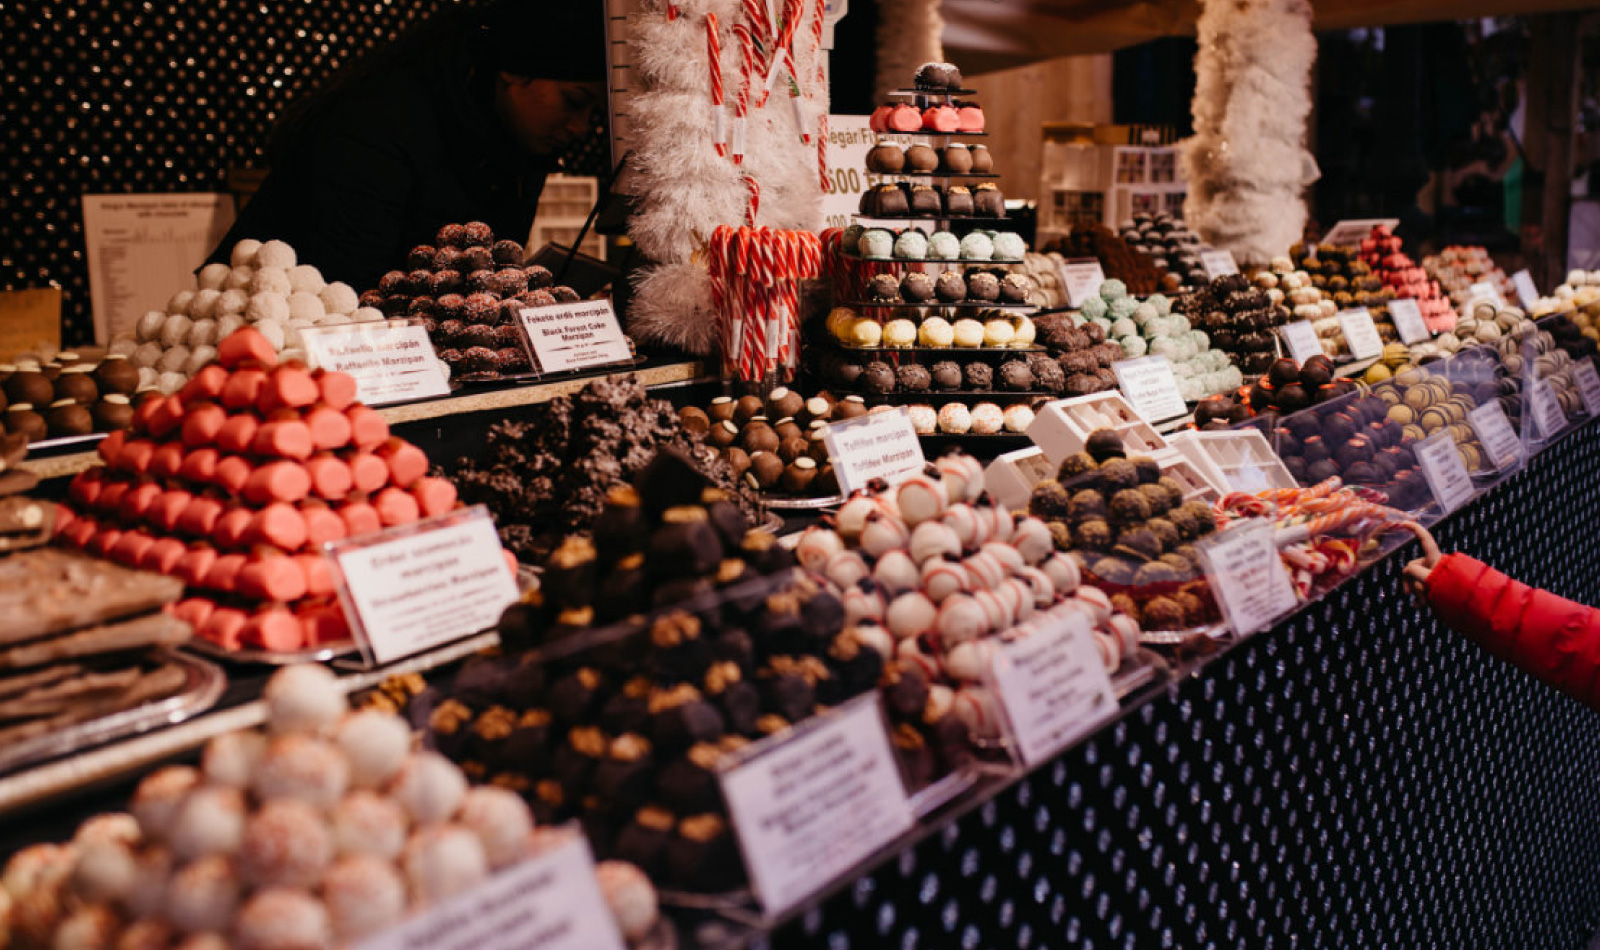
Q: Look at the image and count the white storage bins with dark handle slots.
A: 0